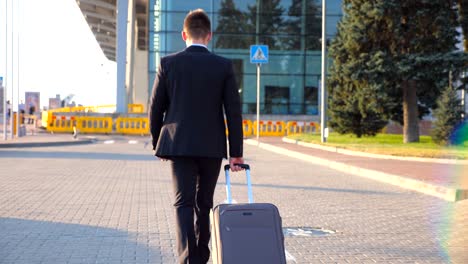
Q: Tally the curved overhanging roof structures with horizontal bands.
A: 1